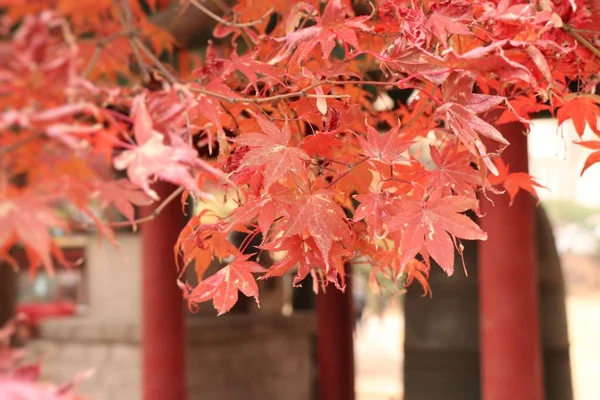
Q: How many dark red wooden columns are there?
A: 3